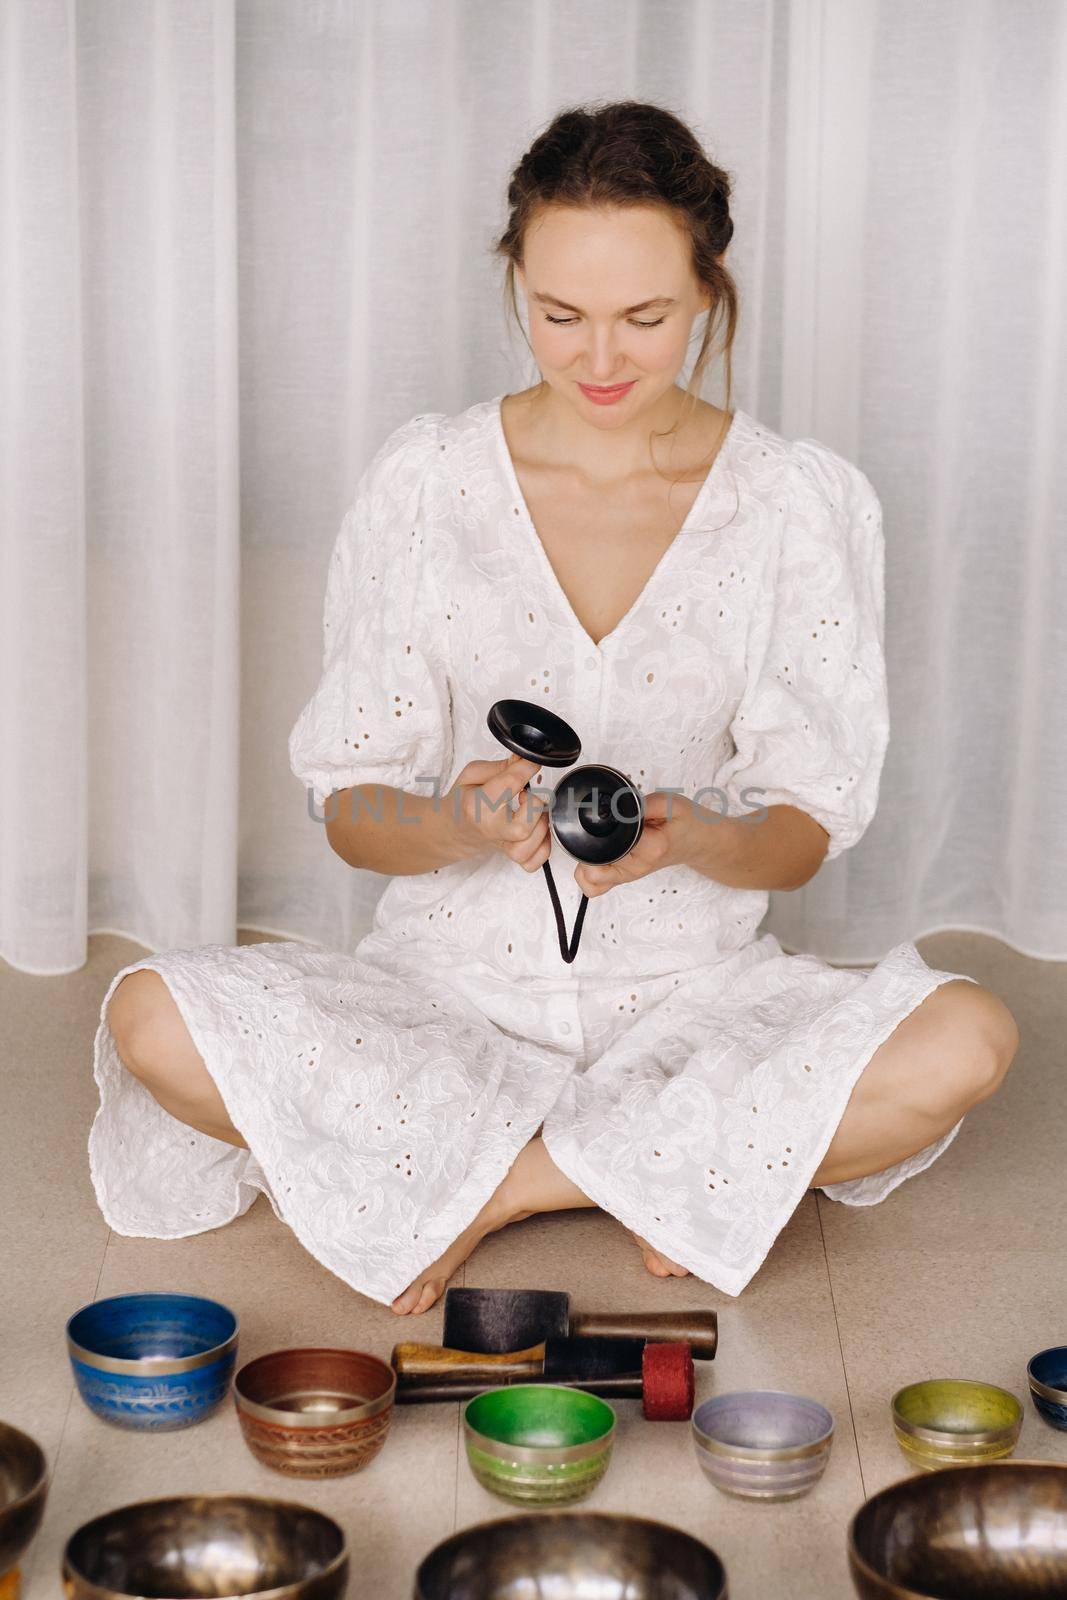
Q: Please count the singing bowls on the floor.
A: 10